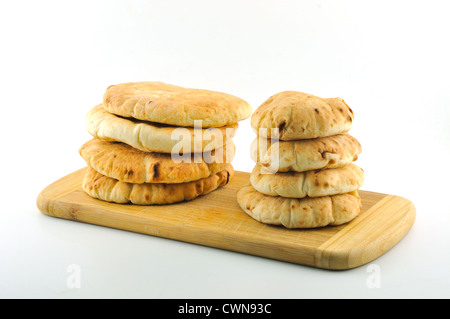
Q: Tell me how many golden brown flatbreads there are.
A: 8